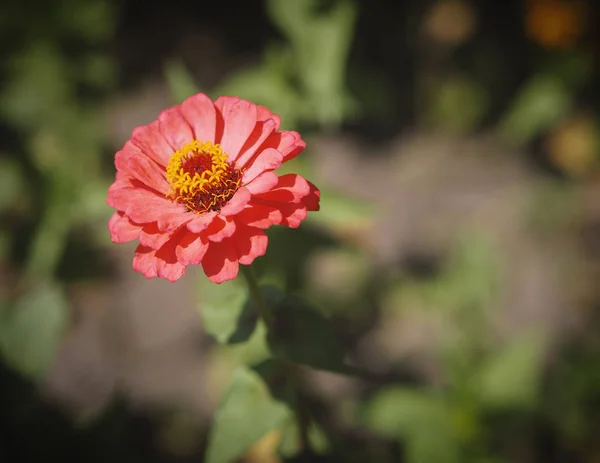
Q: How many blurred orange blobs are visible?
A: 3